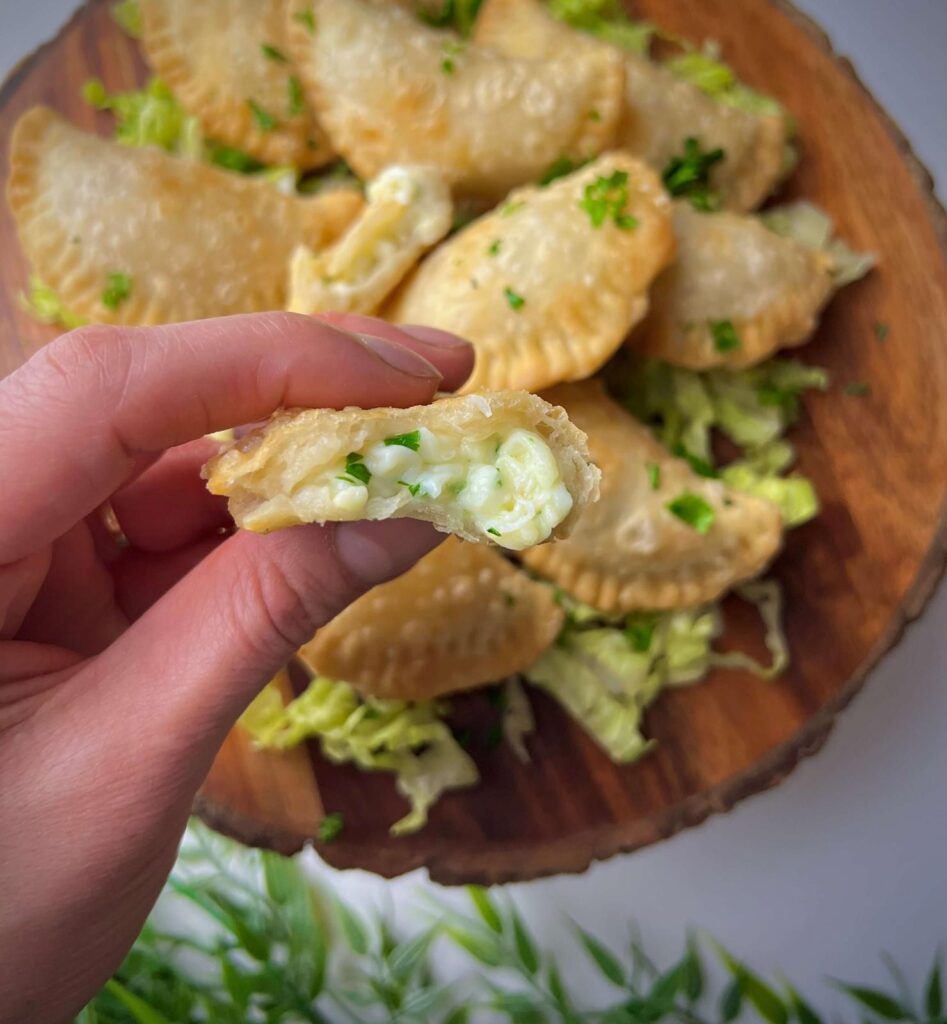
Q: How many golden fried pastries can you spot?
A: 10